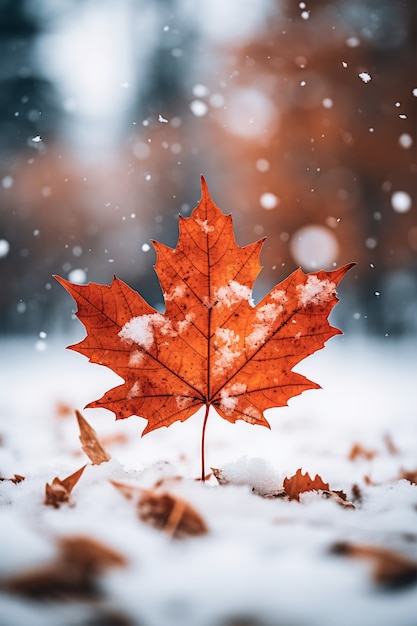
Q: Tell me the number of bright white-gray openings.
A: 2